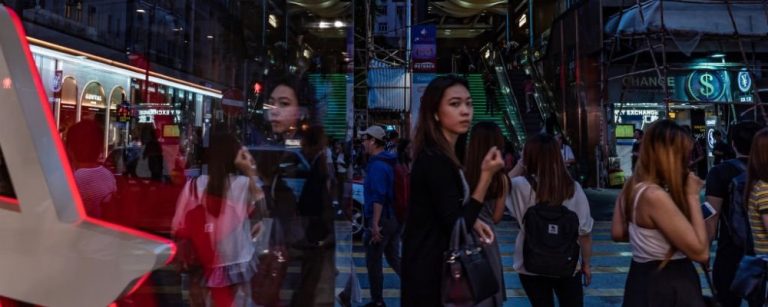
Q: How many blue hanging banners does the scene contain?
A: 1